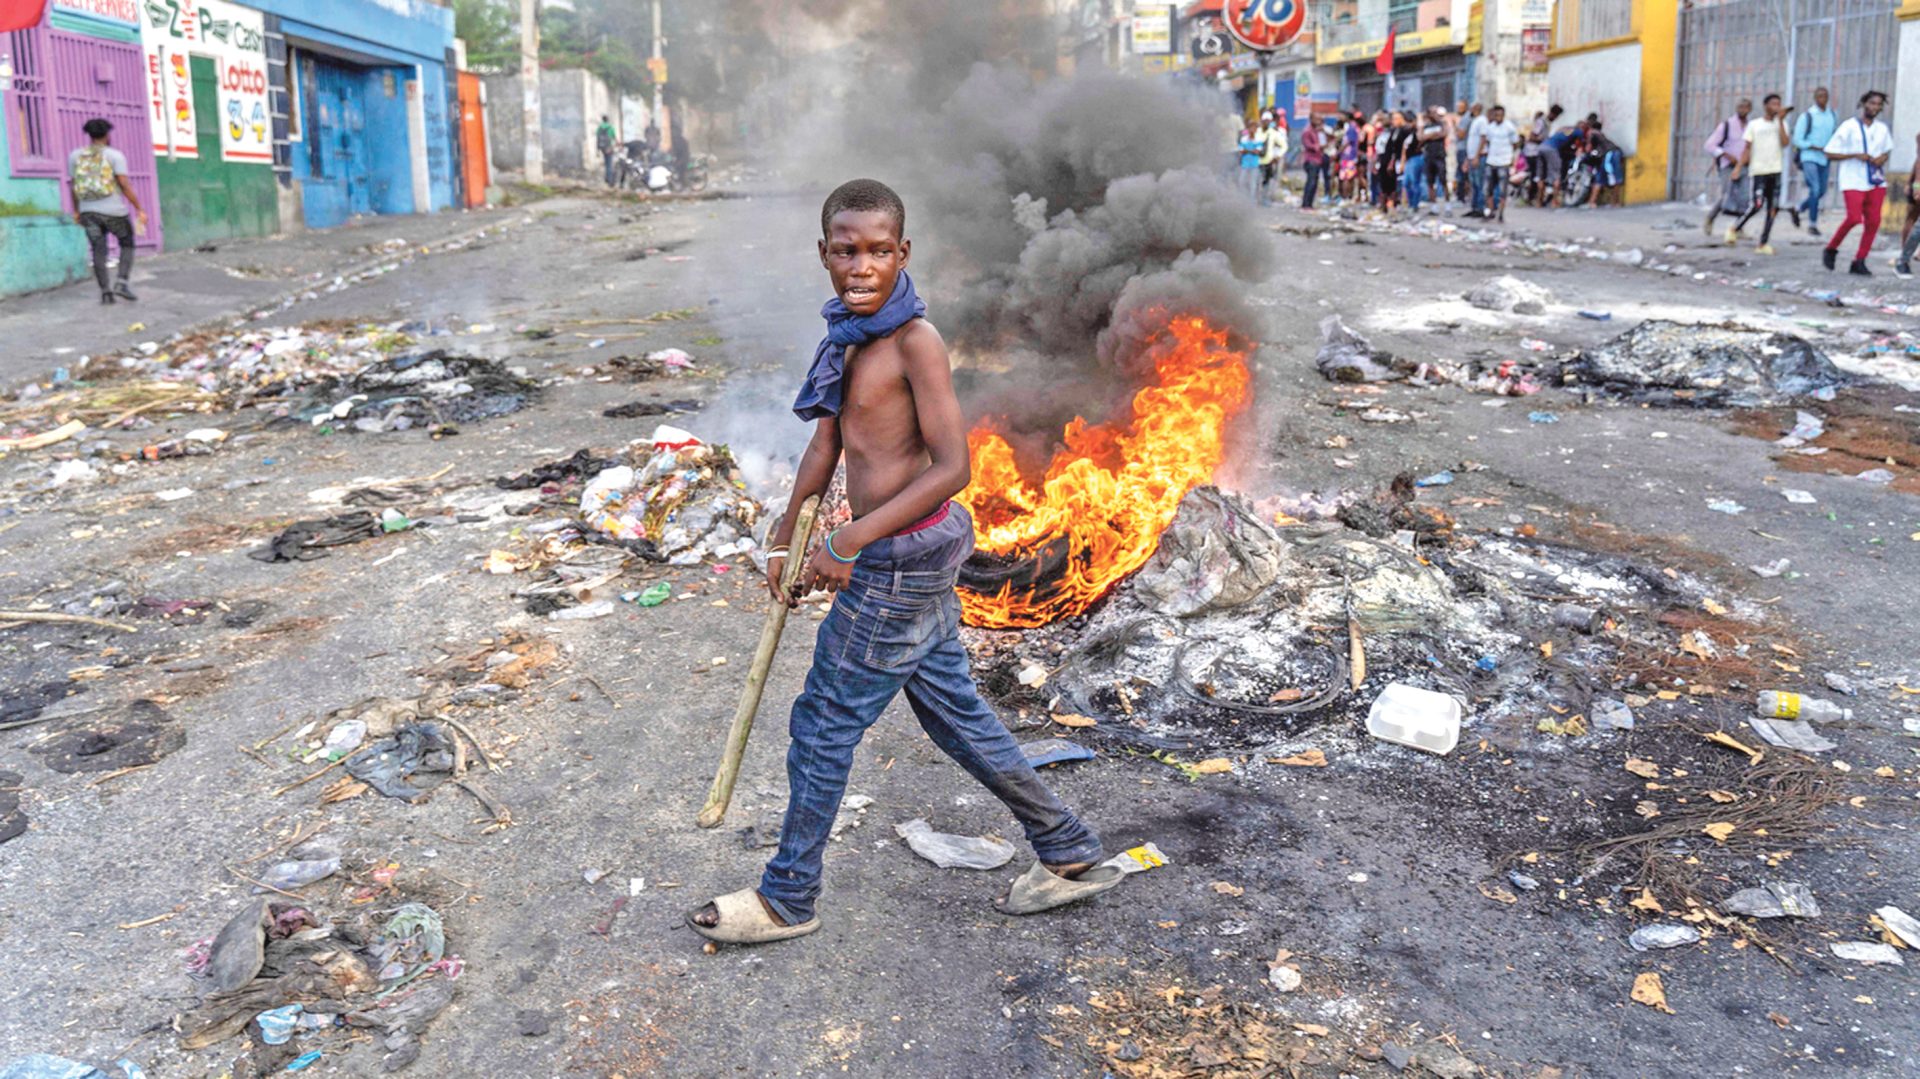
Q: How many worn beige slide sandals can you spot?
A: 2